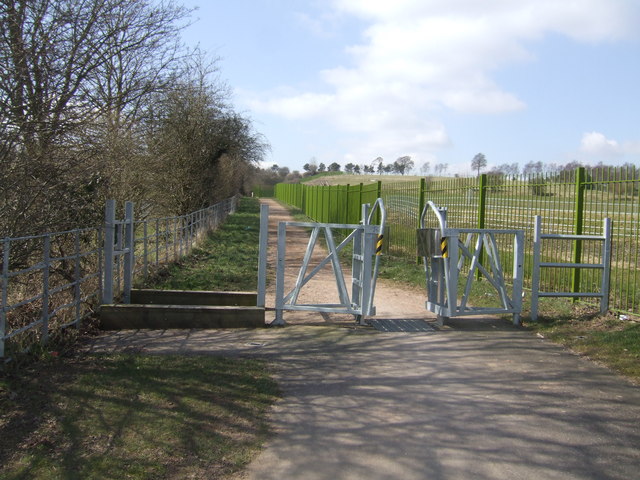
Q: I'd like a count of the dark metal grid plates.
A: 1